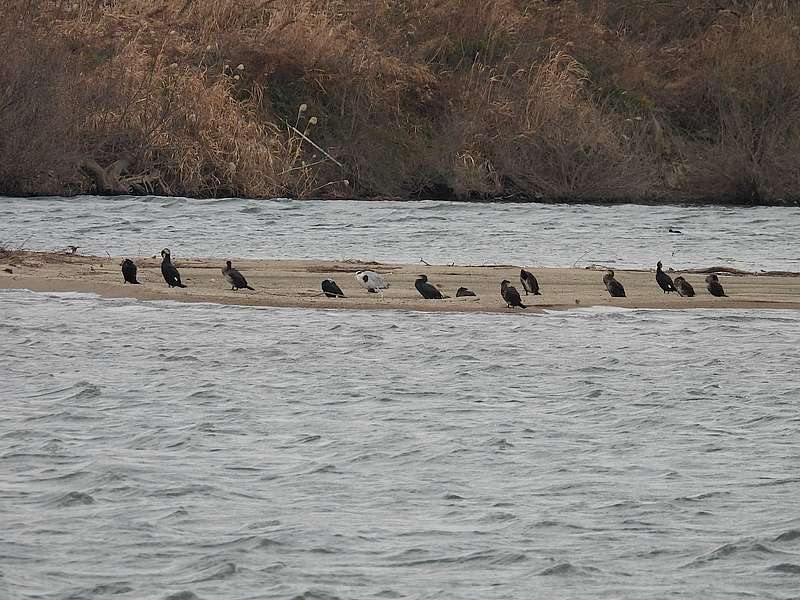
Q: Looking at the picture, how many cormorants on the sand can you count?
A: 12